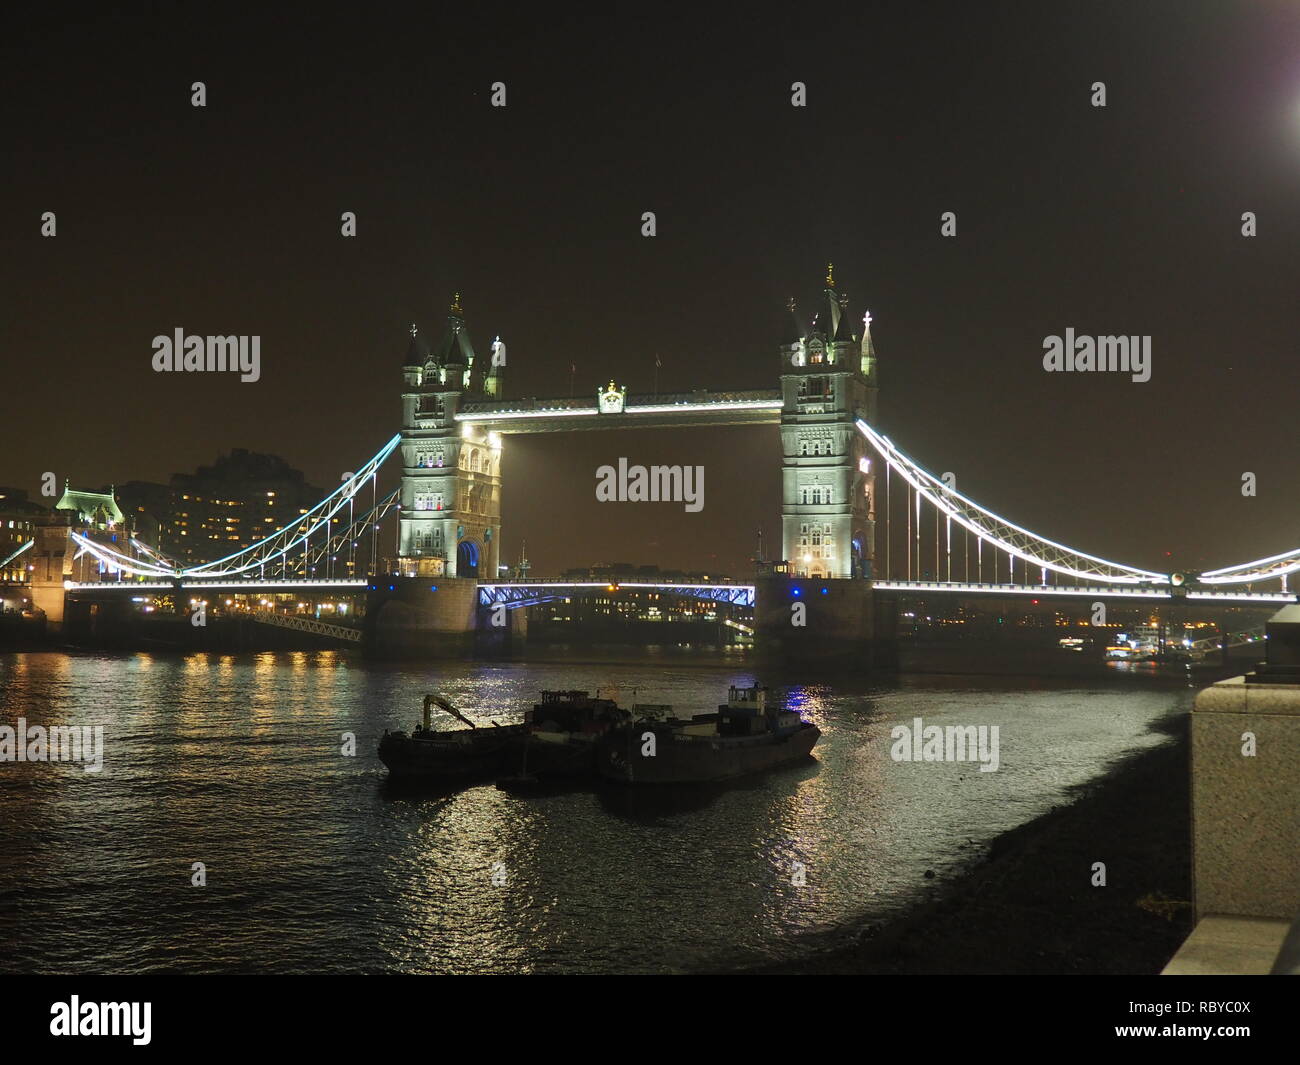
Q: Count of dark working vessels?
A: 3